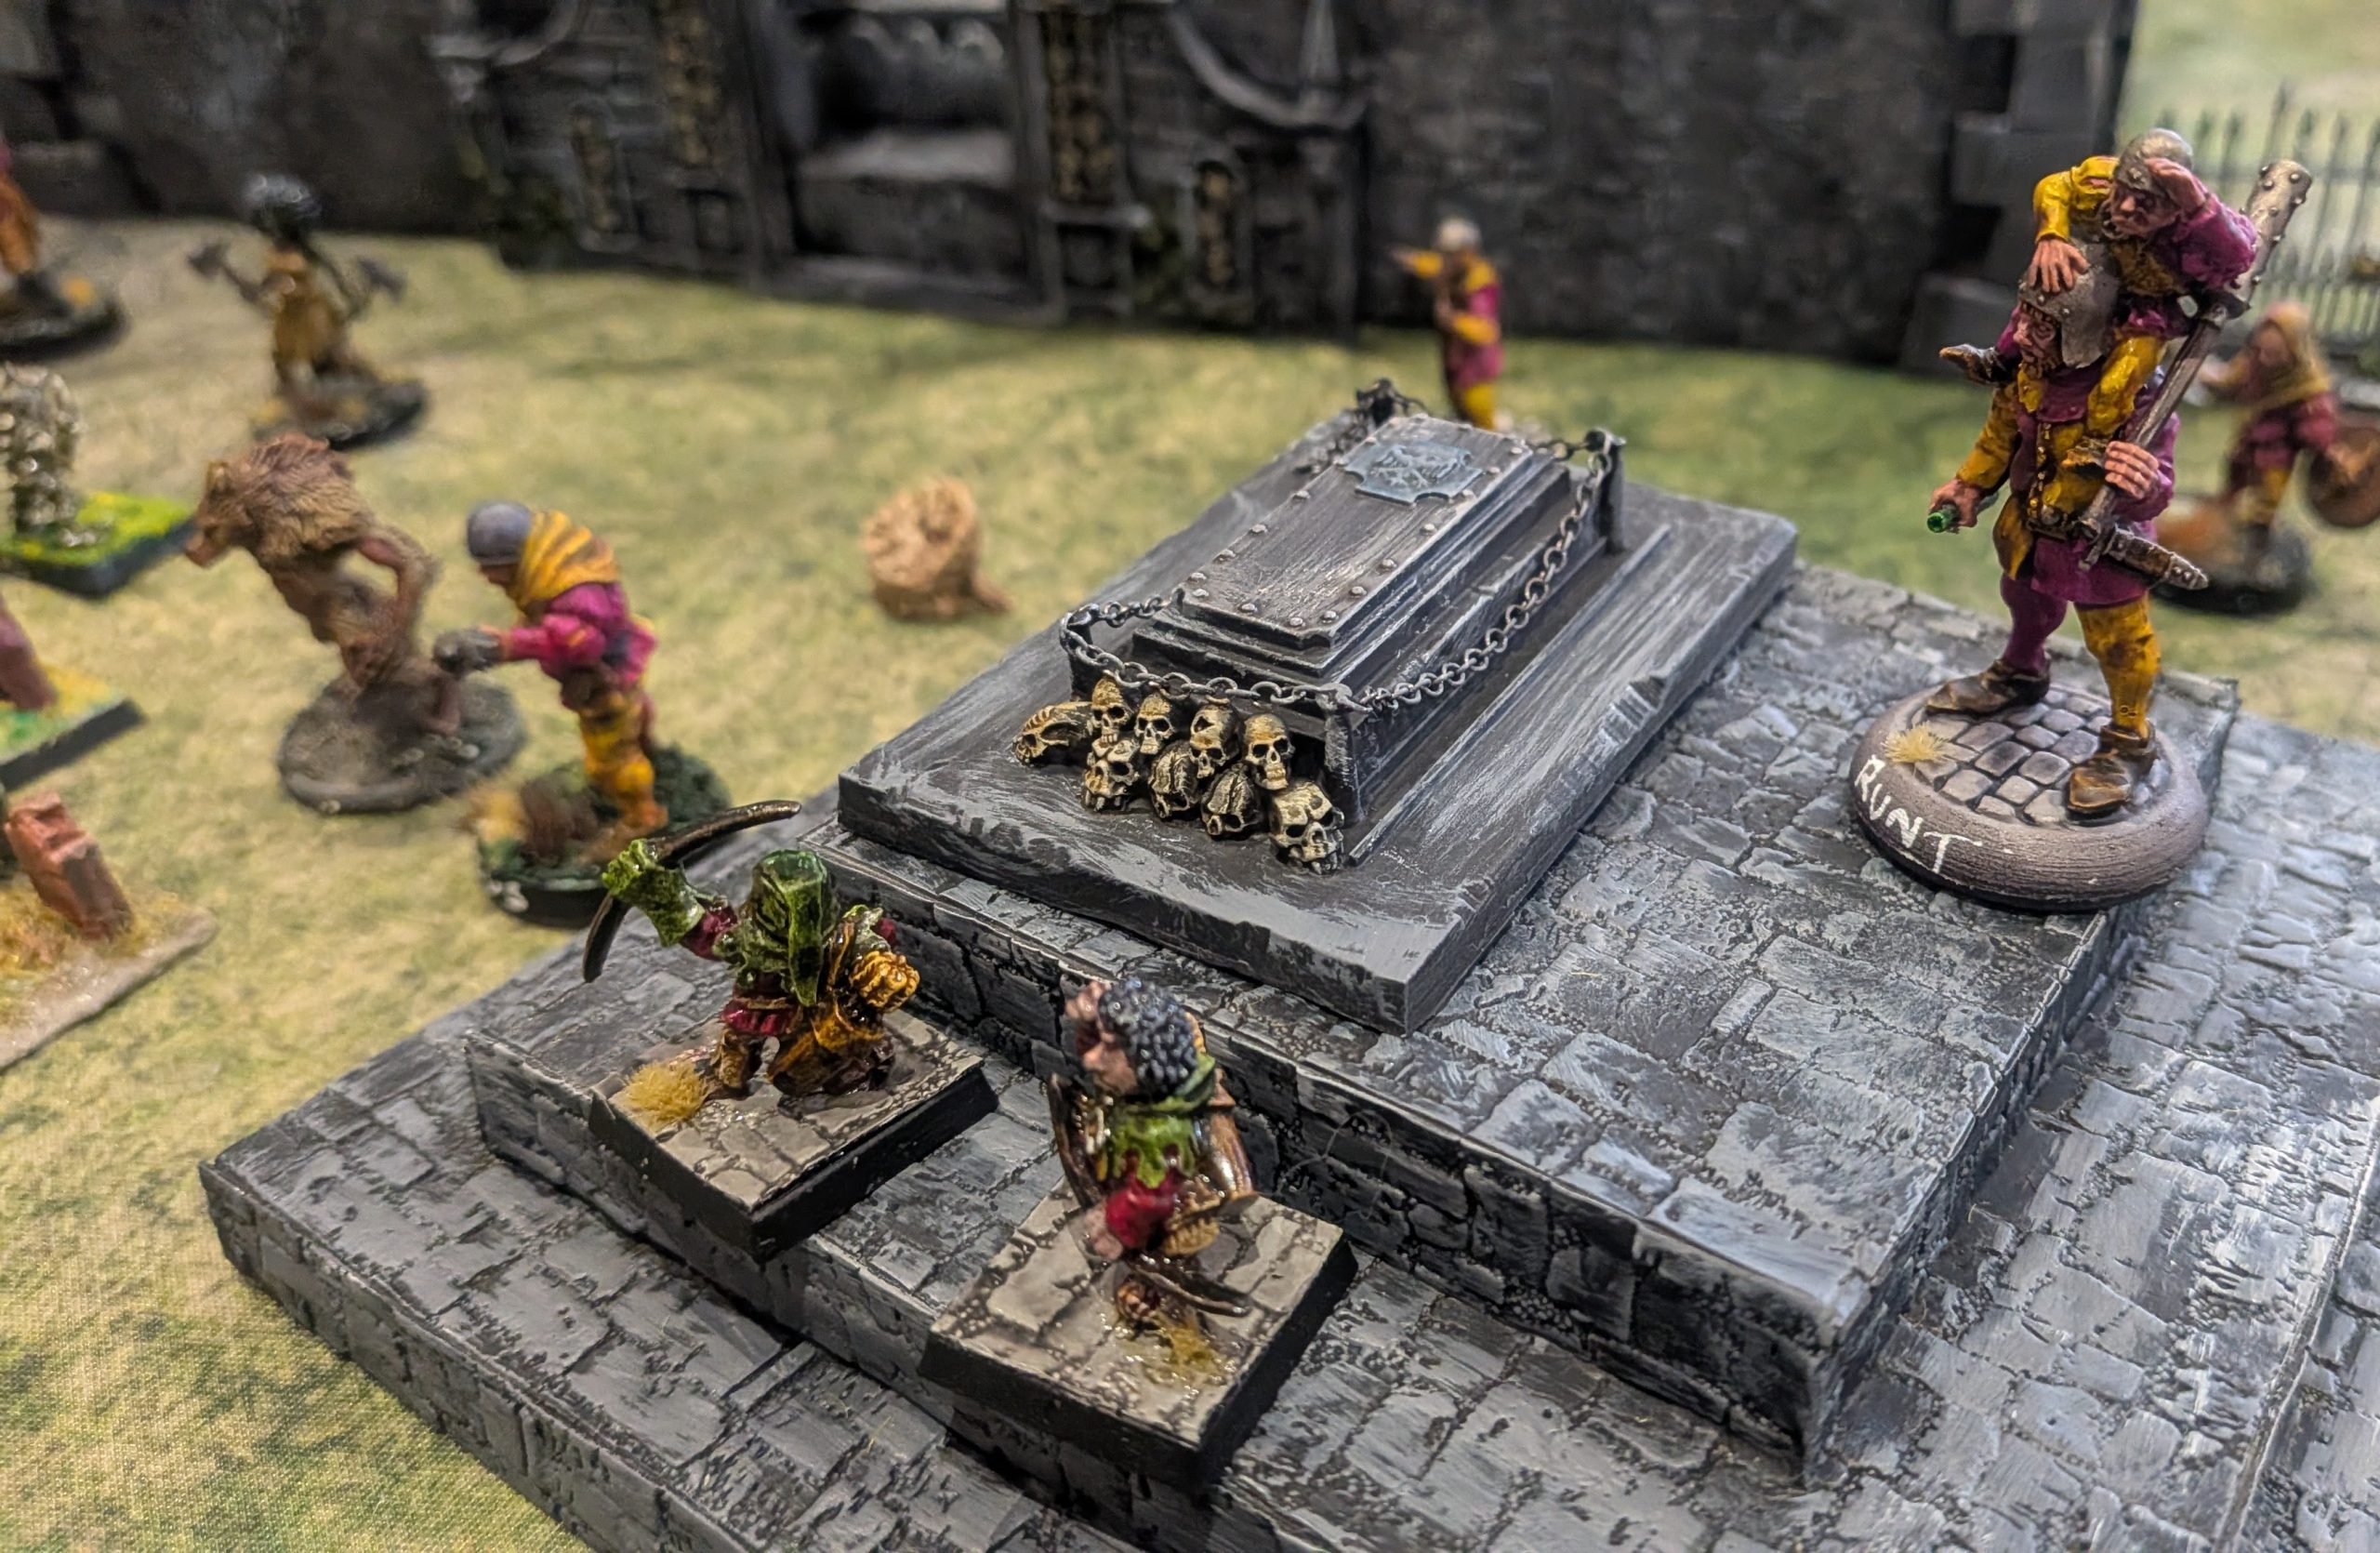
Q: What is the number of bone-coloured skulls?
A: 9